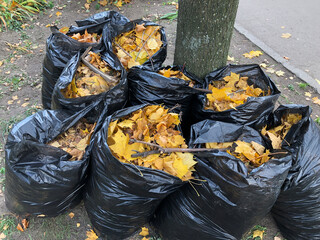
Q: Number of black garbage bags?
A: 9